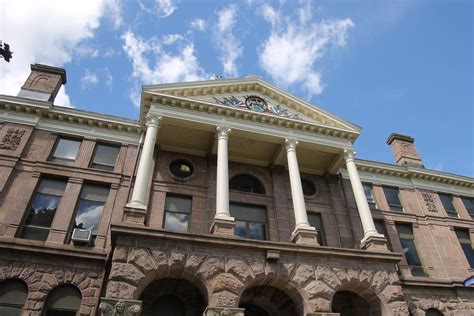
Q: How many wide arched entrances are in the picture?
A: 3